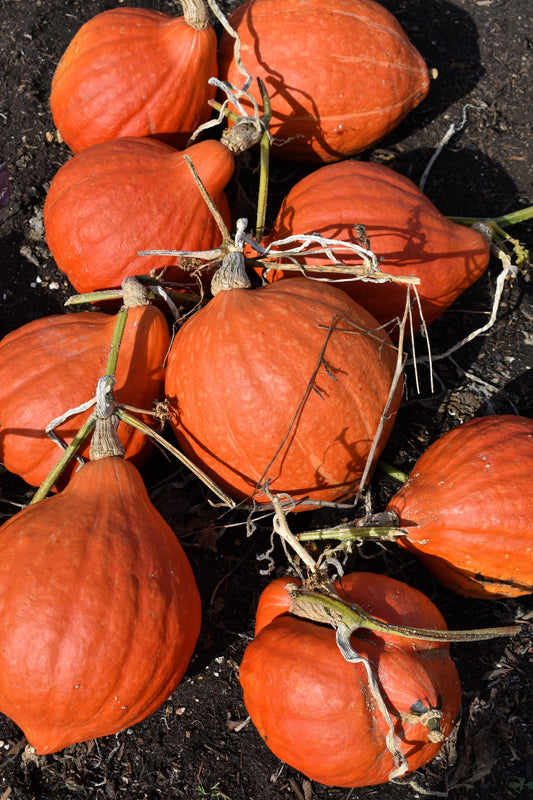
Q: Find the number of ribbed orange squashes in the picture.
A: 9